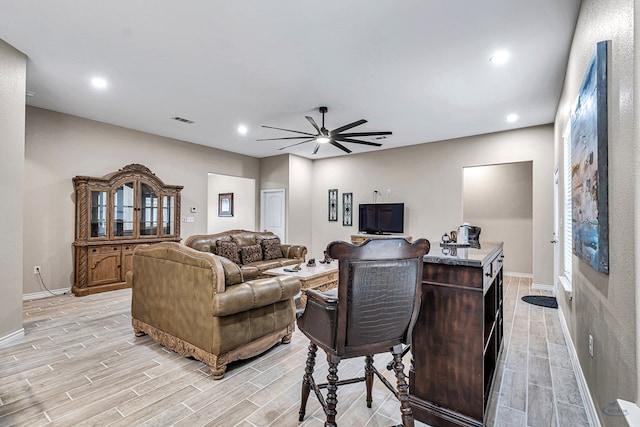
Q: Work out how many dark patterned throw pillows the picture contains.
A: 3